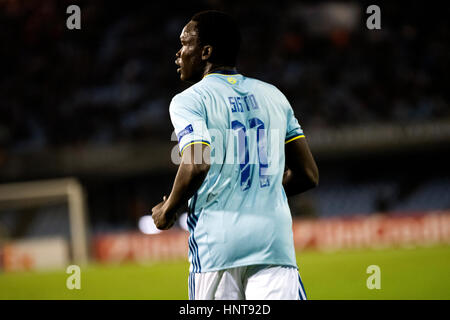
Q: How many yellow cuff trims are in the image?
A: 2